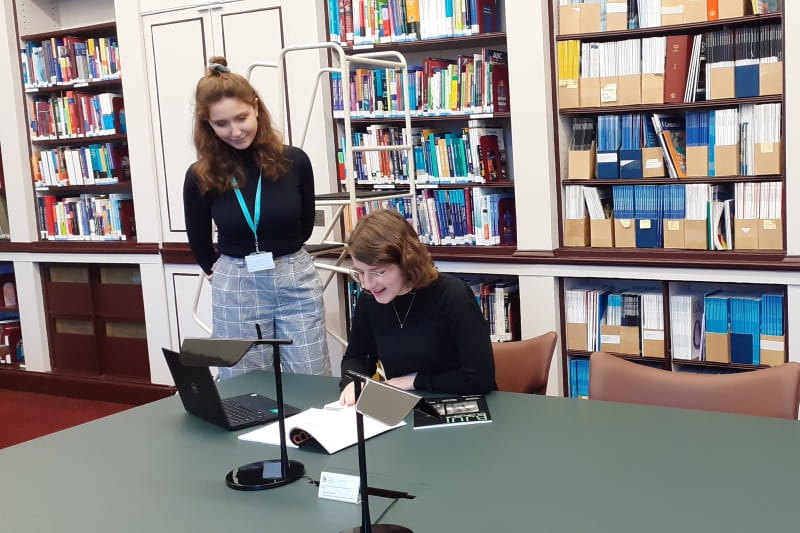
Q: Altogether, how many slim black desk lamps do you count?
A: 2